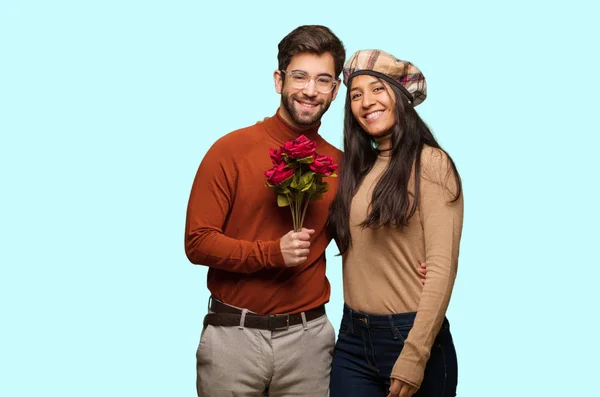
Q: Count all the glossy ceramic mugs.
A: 0